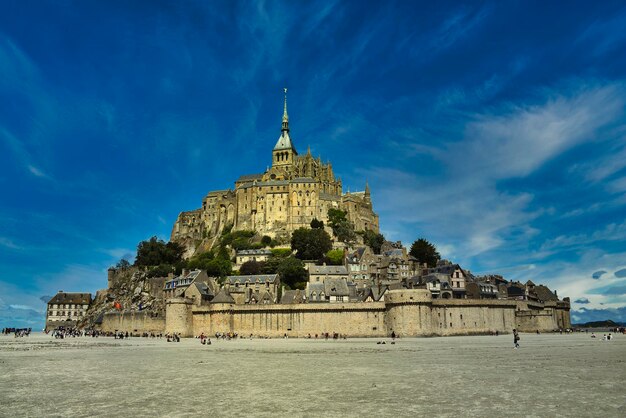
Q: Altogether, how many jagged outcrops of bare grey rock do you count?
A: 1